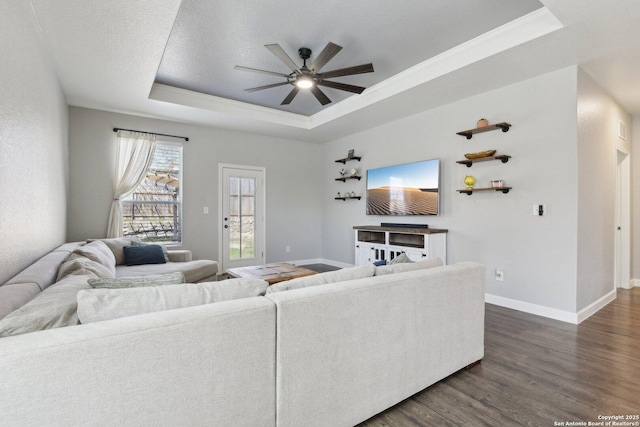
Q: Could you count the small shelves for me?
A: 6